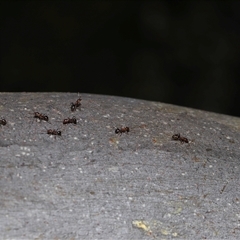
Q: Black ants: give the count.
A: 7